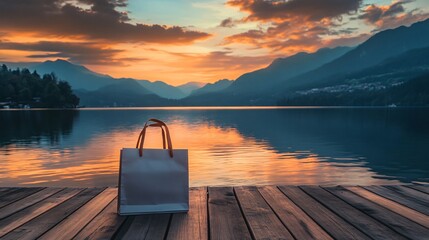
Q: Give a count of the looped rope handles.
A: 2